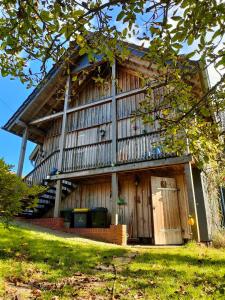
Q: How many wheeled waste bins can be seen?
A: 3